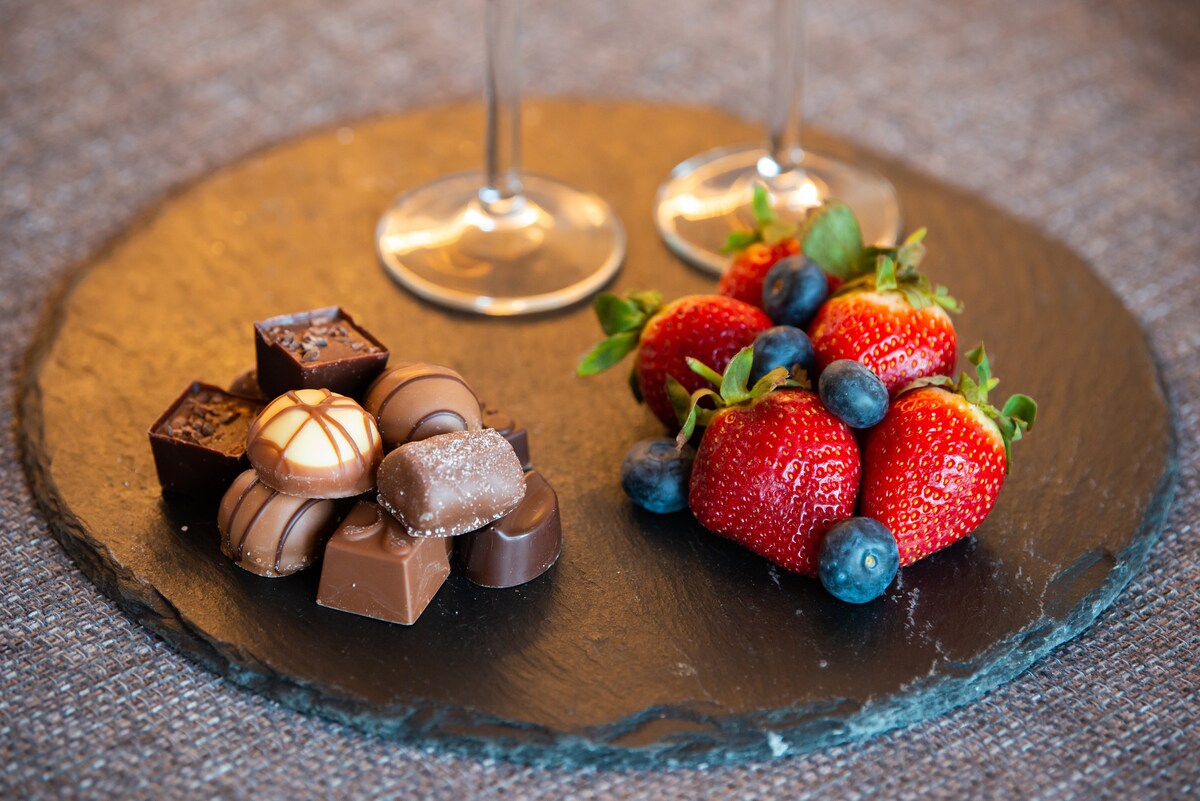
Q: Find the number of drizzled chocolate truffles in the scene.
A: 3